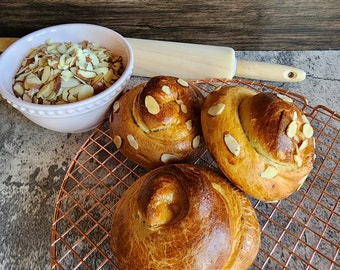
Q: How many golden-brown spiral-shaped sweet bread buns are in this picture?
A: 3